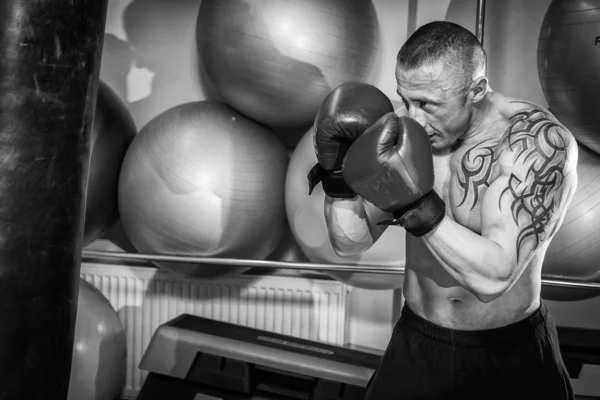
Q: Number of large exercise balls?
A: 7